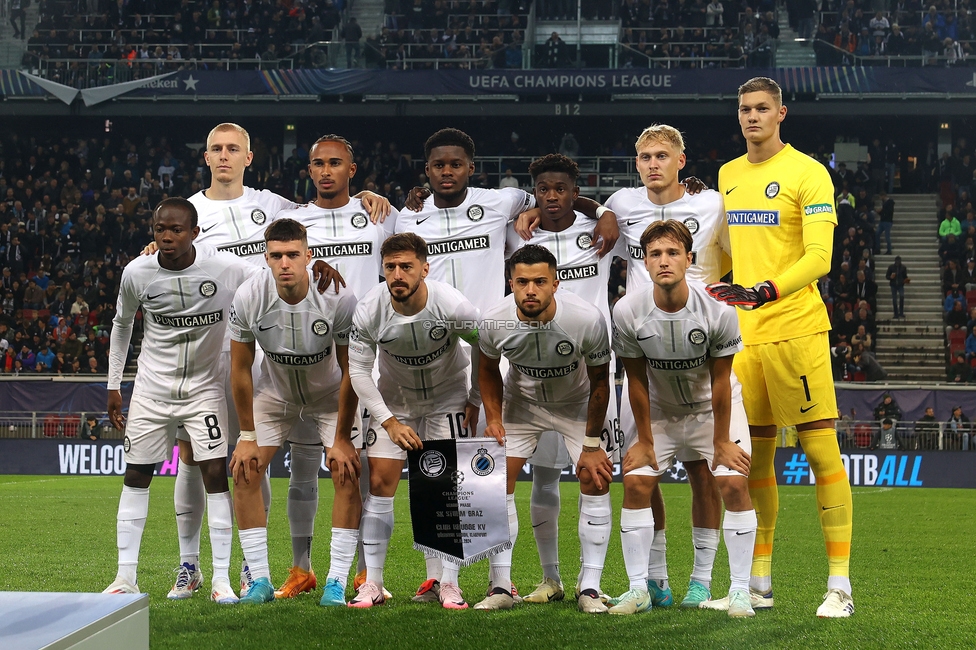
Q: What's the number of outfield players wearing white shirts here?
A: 10